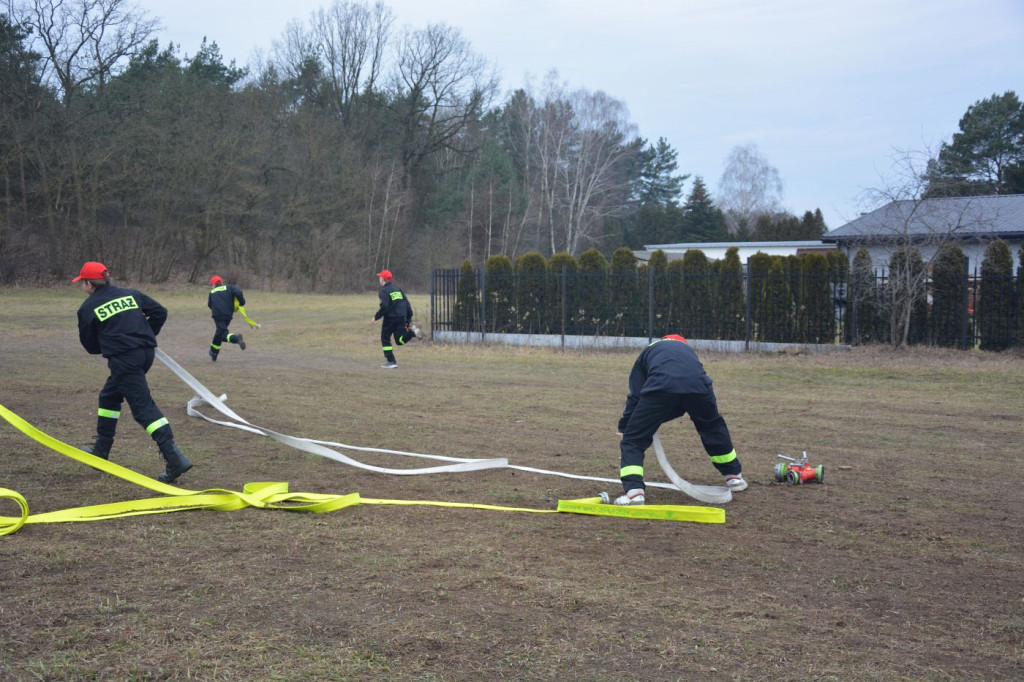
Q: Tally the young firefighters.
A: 4